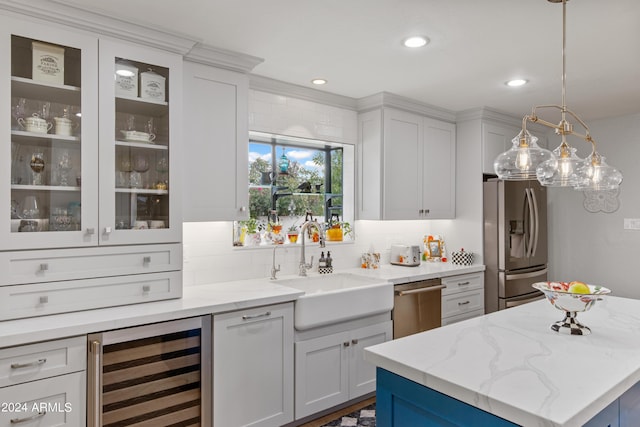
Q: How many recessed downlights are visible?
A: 3